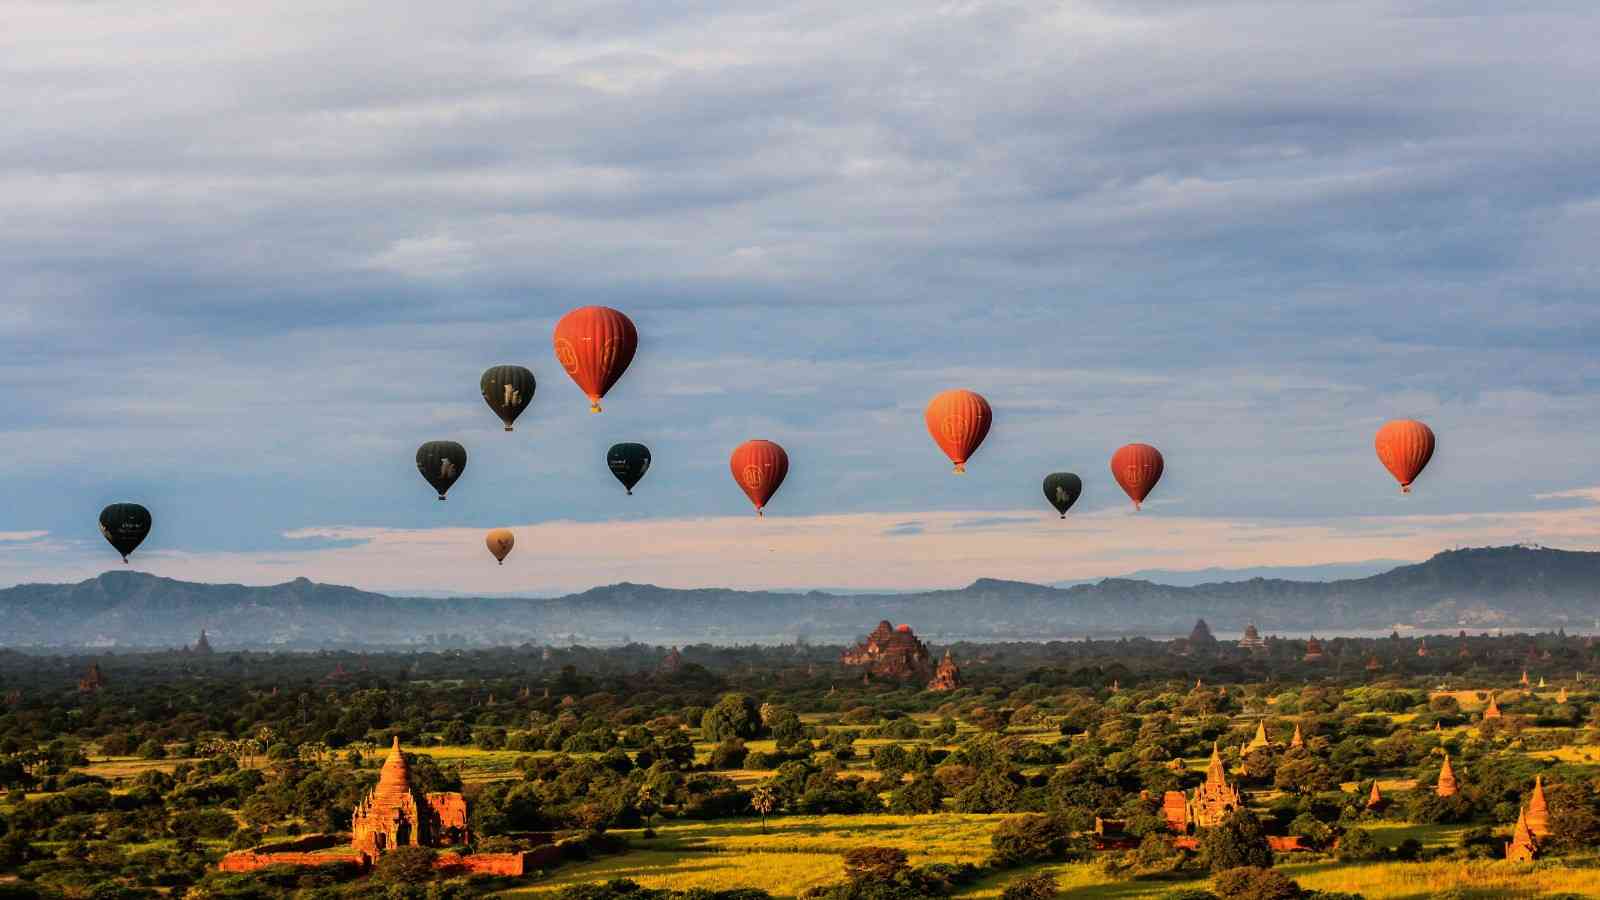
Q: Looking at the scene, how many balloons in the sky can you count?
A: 11